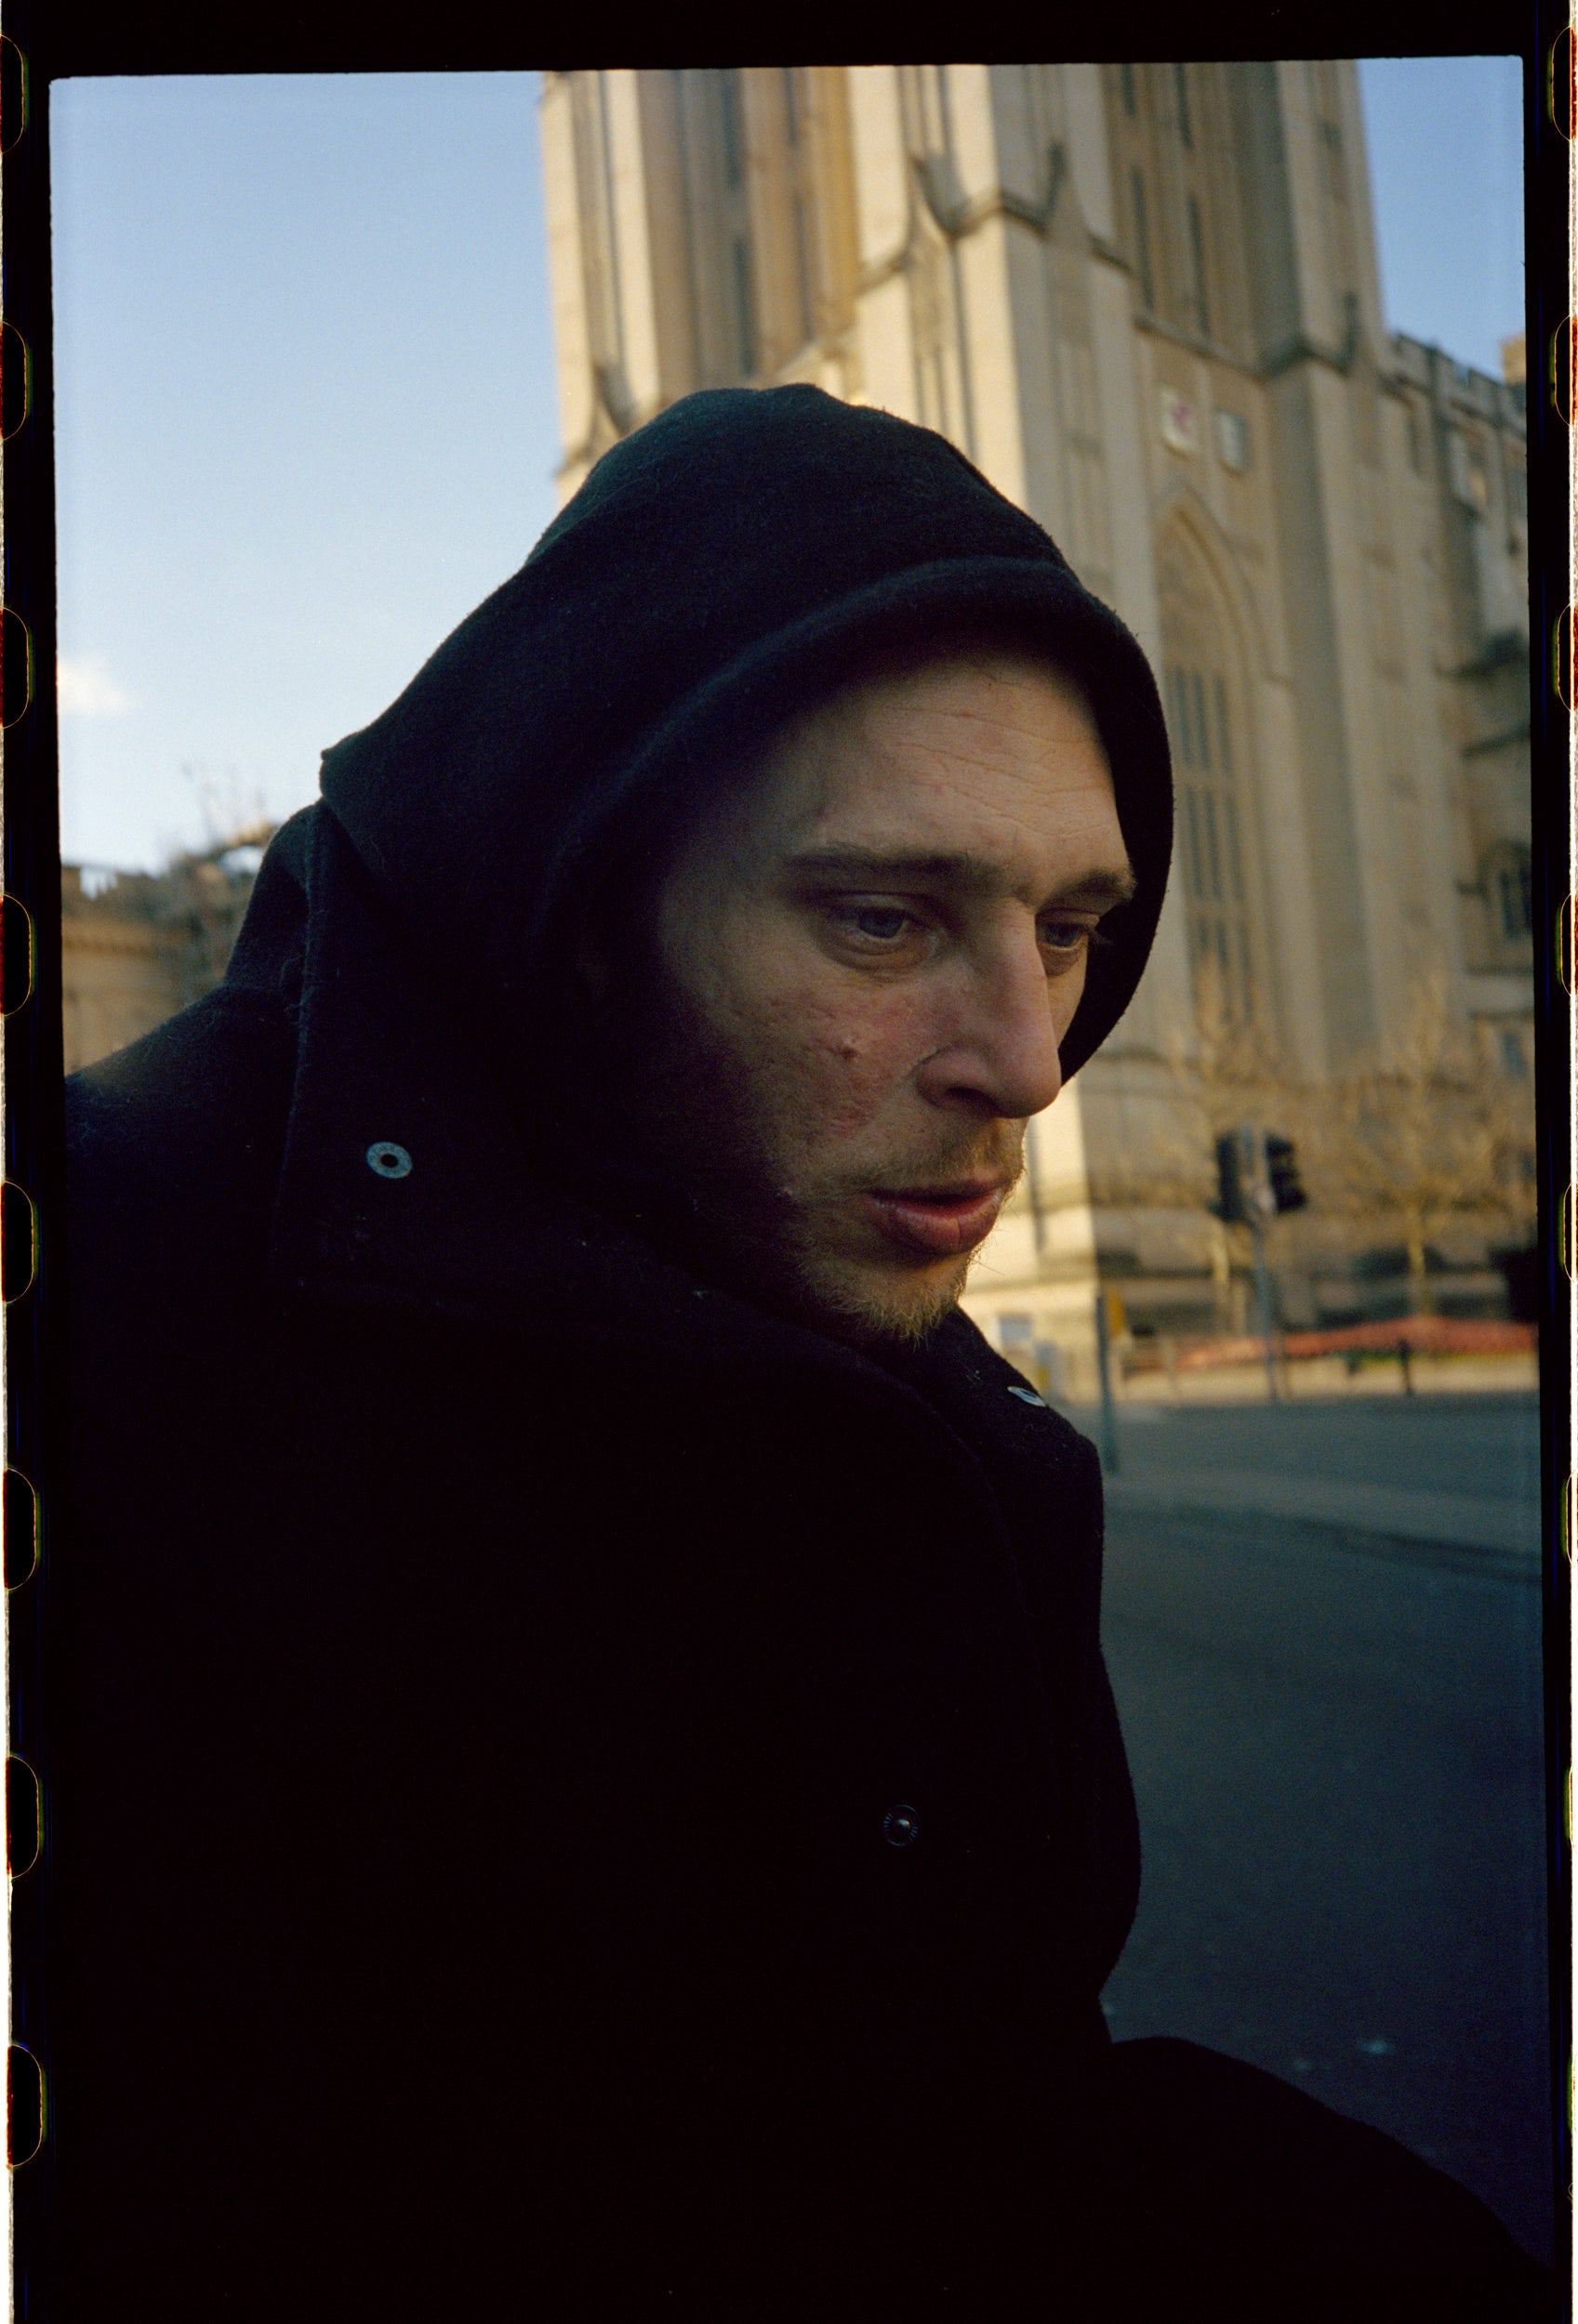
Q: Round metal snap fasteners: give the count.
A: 3